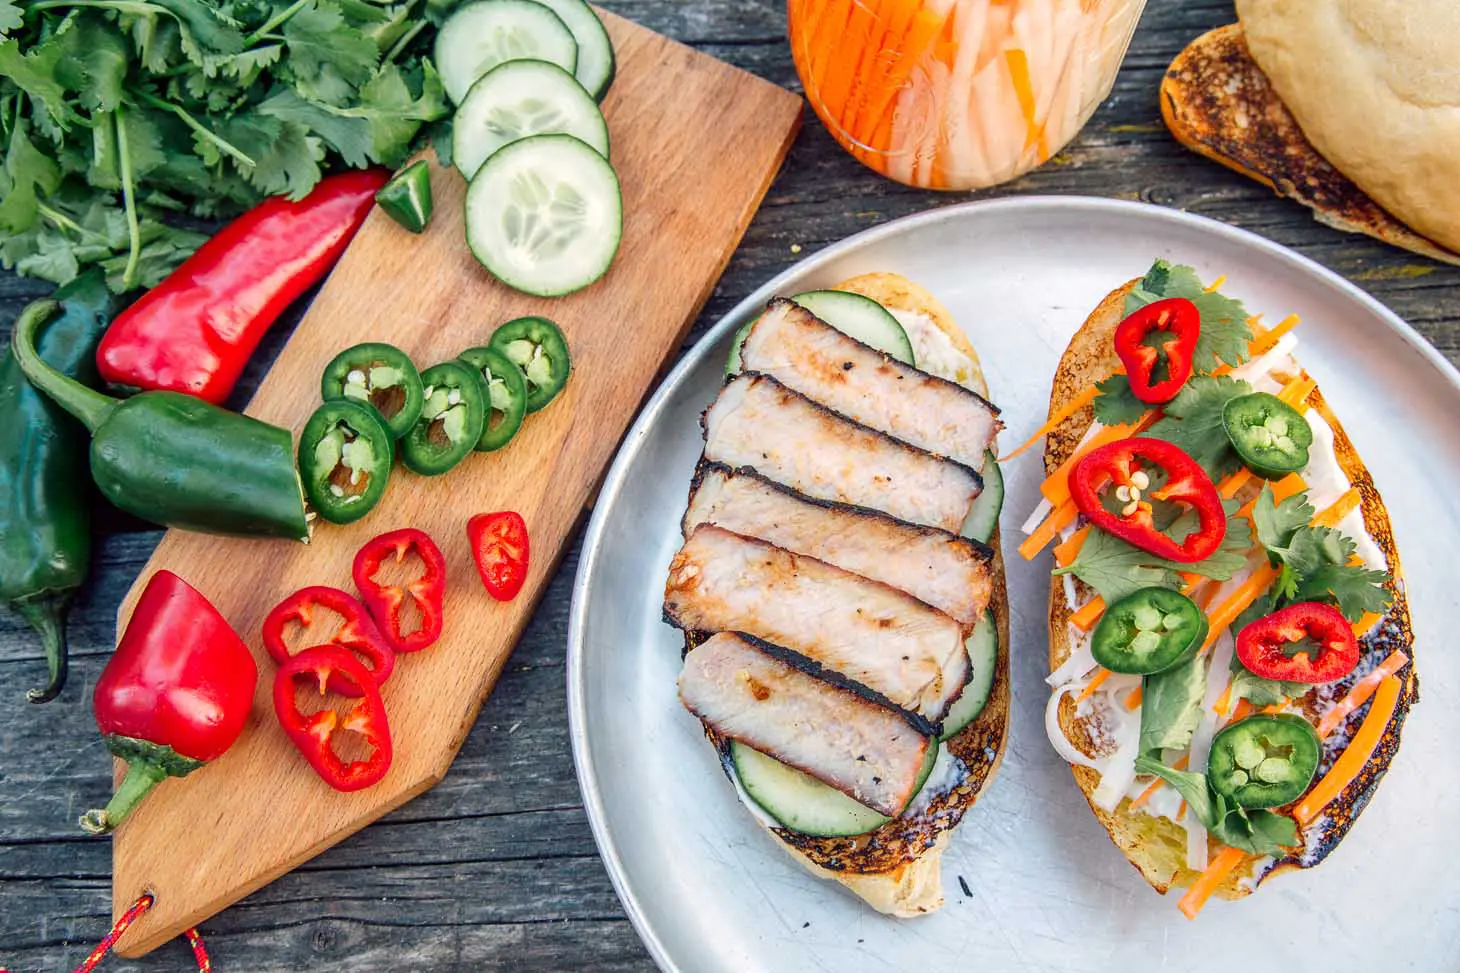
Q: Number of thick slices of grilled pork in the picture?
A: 5